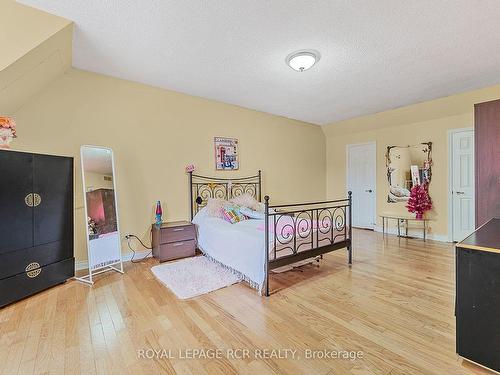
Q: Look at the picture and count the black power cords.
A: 2